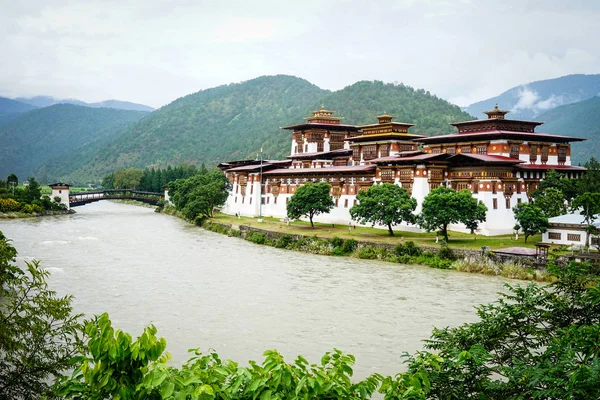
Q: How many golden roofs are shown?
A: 3